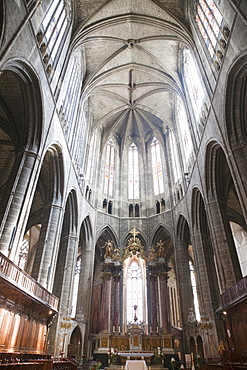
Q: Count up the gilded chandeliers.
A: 2